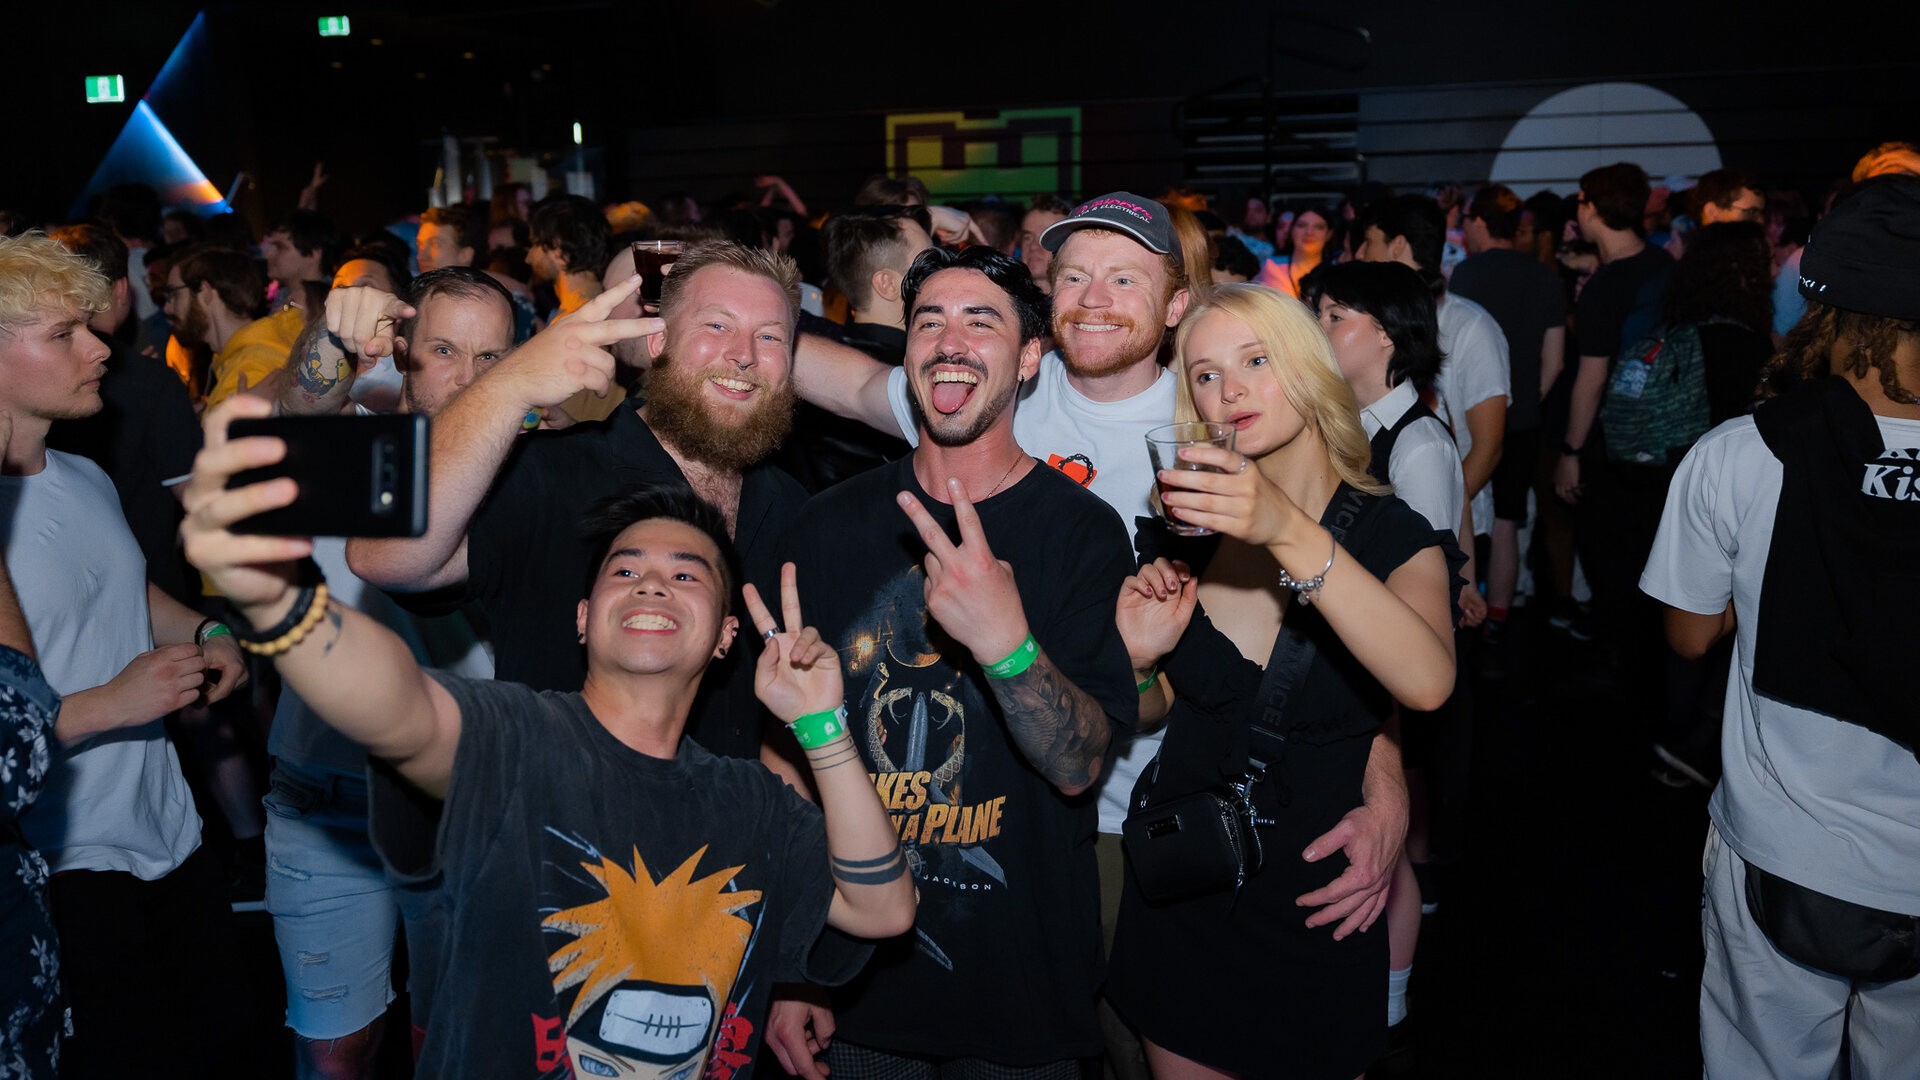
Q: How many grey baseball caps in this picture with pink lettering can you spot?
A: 1